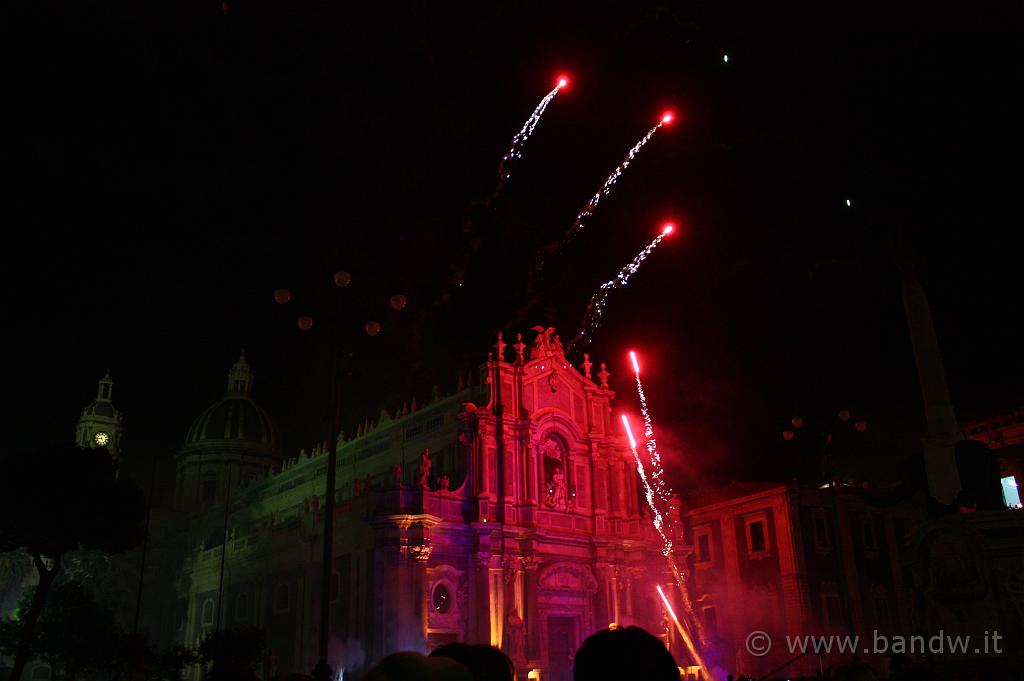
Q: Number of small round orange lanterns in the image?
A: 9